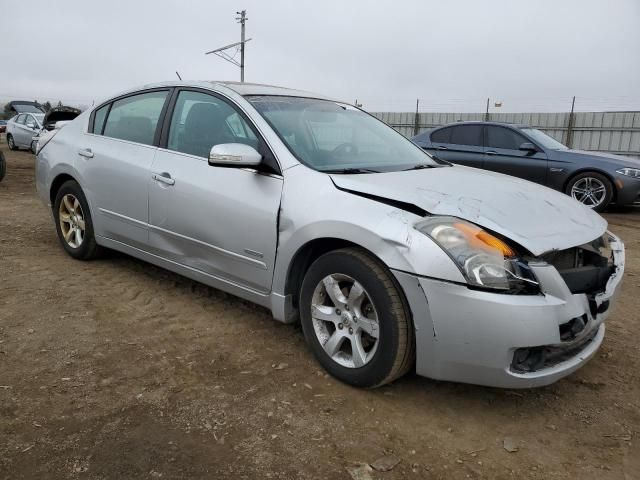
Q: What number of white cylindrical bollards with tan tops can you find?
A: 0